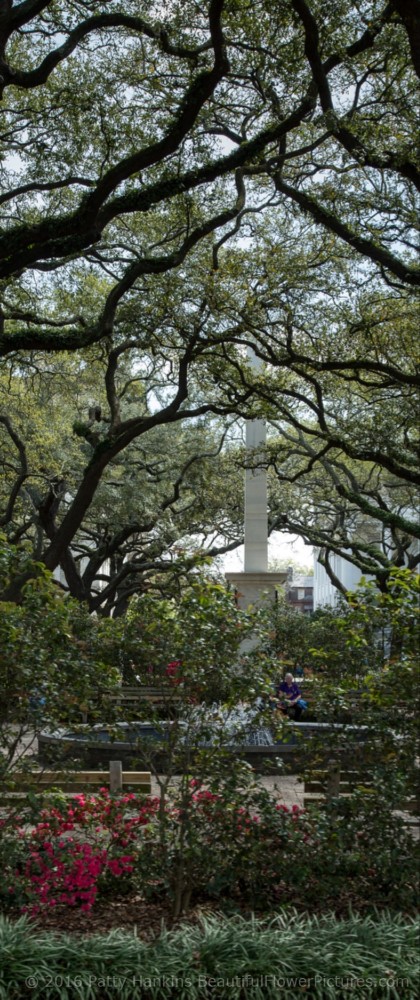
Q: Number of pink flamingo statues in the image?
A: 0